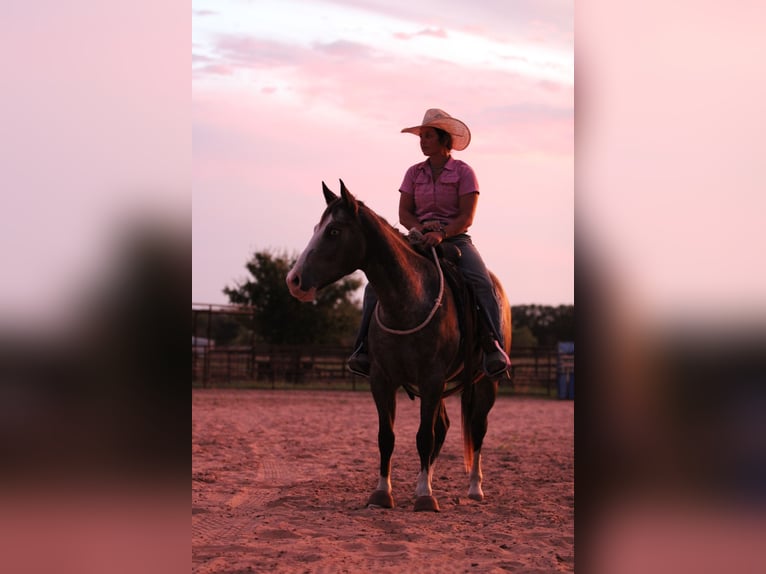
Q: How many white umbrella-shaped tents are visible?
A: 0